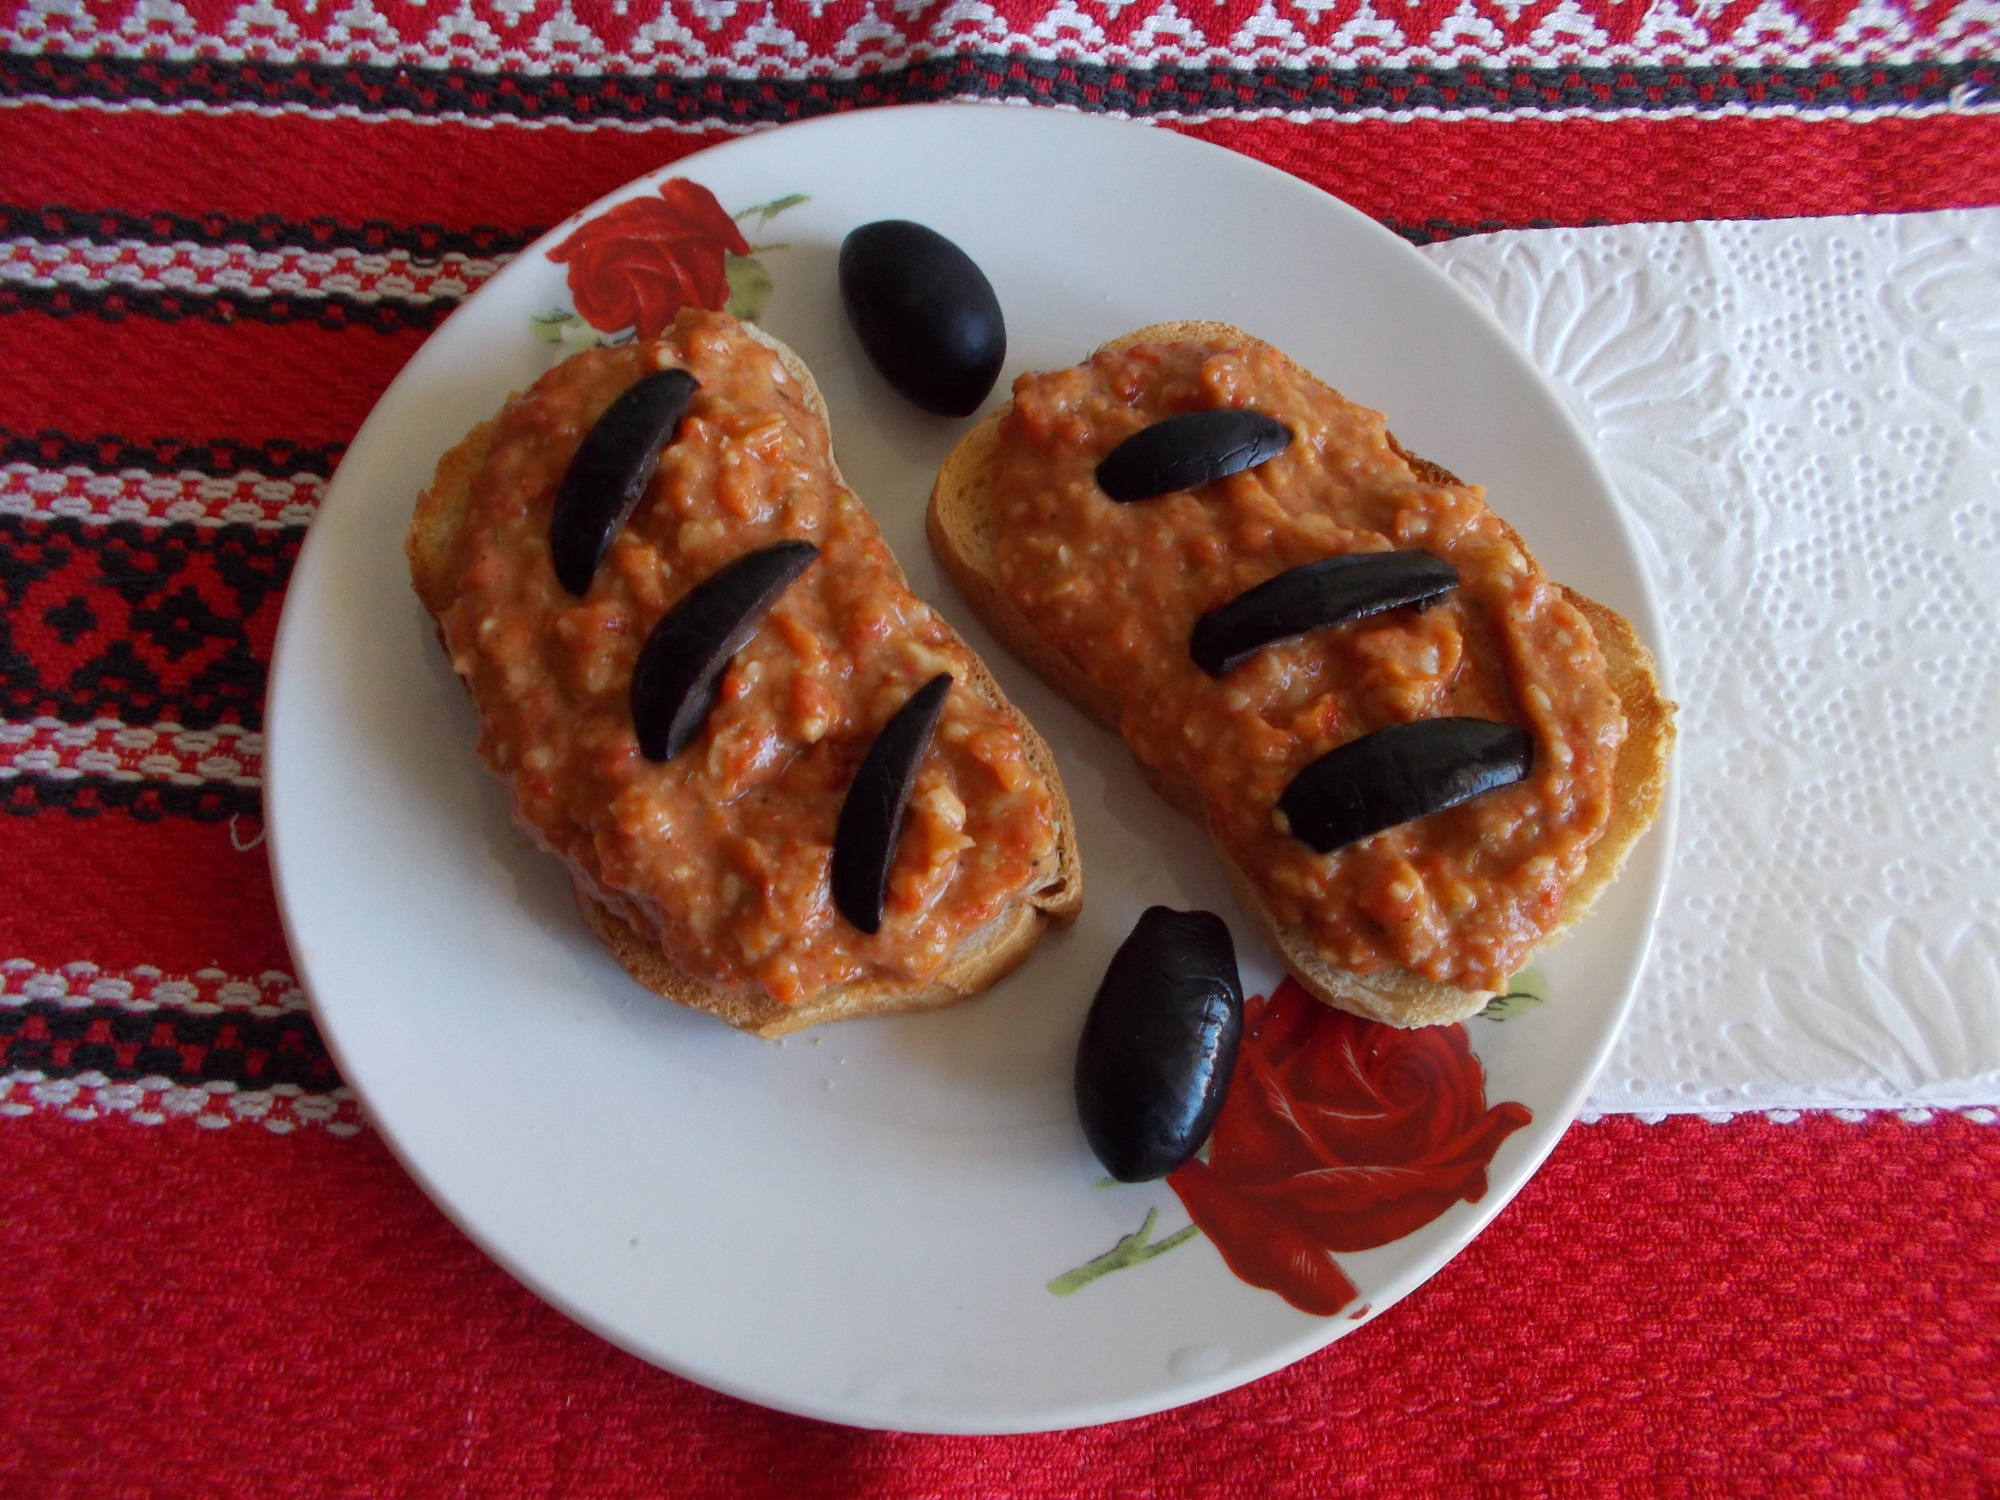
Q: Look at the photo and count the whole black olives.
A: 2